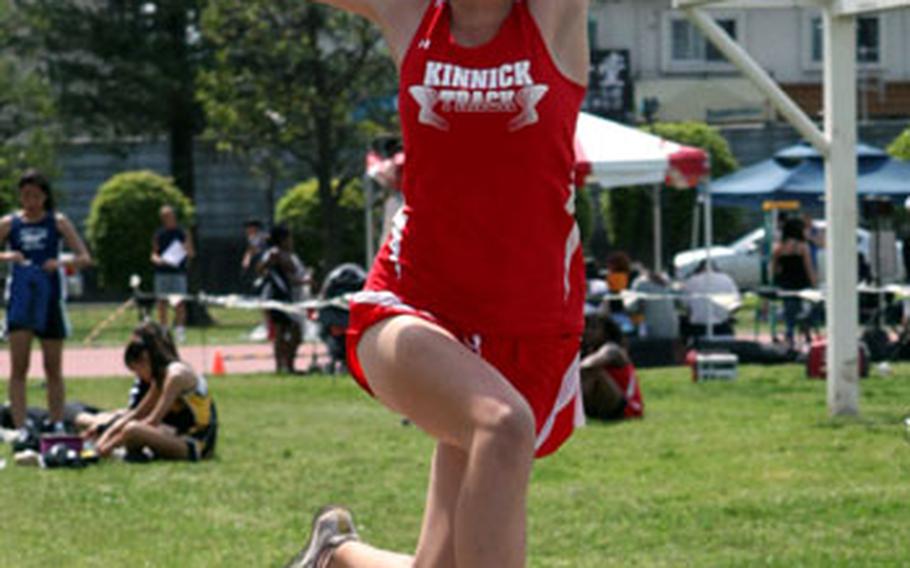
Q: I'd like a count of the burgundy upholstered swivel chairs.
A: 0